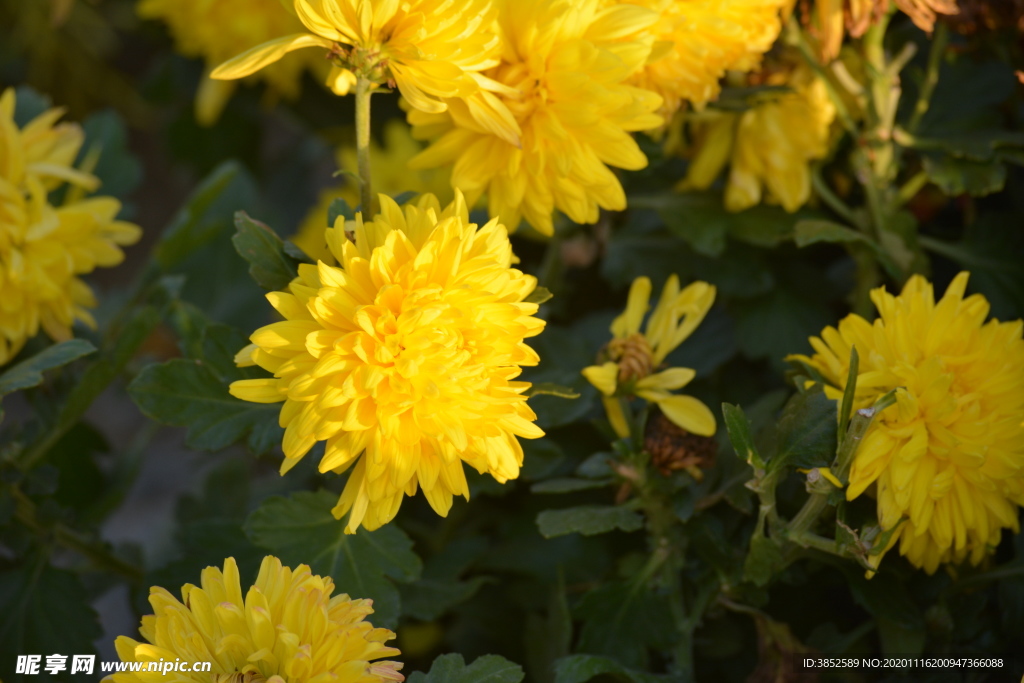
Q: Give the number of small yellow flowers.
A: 1